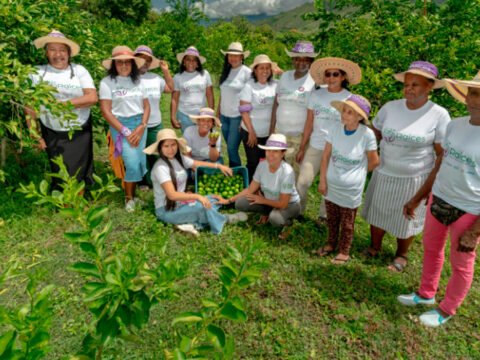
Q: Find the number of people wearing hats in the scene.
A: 14